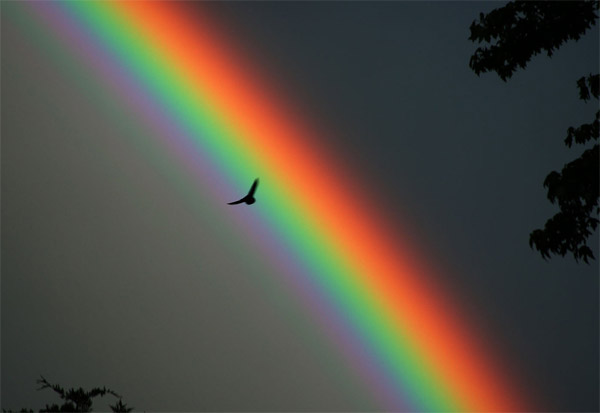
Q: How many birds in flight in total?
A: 1